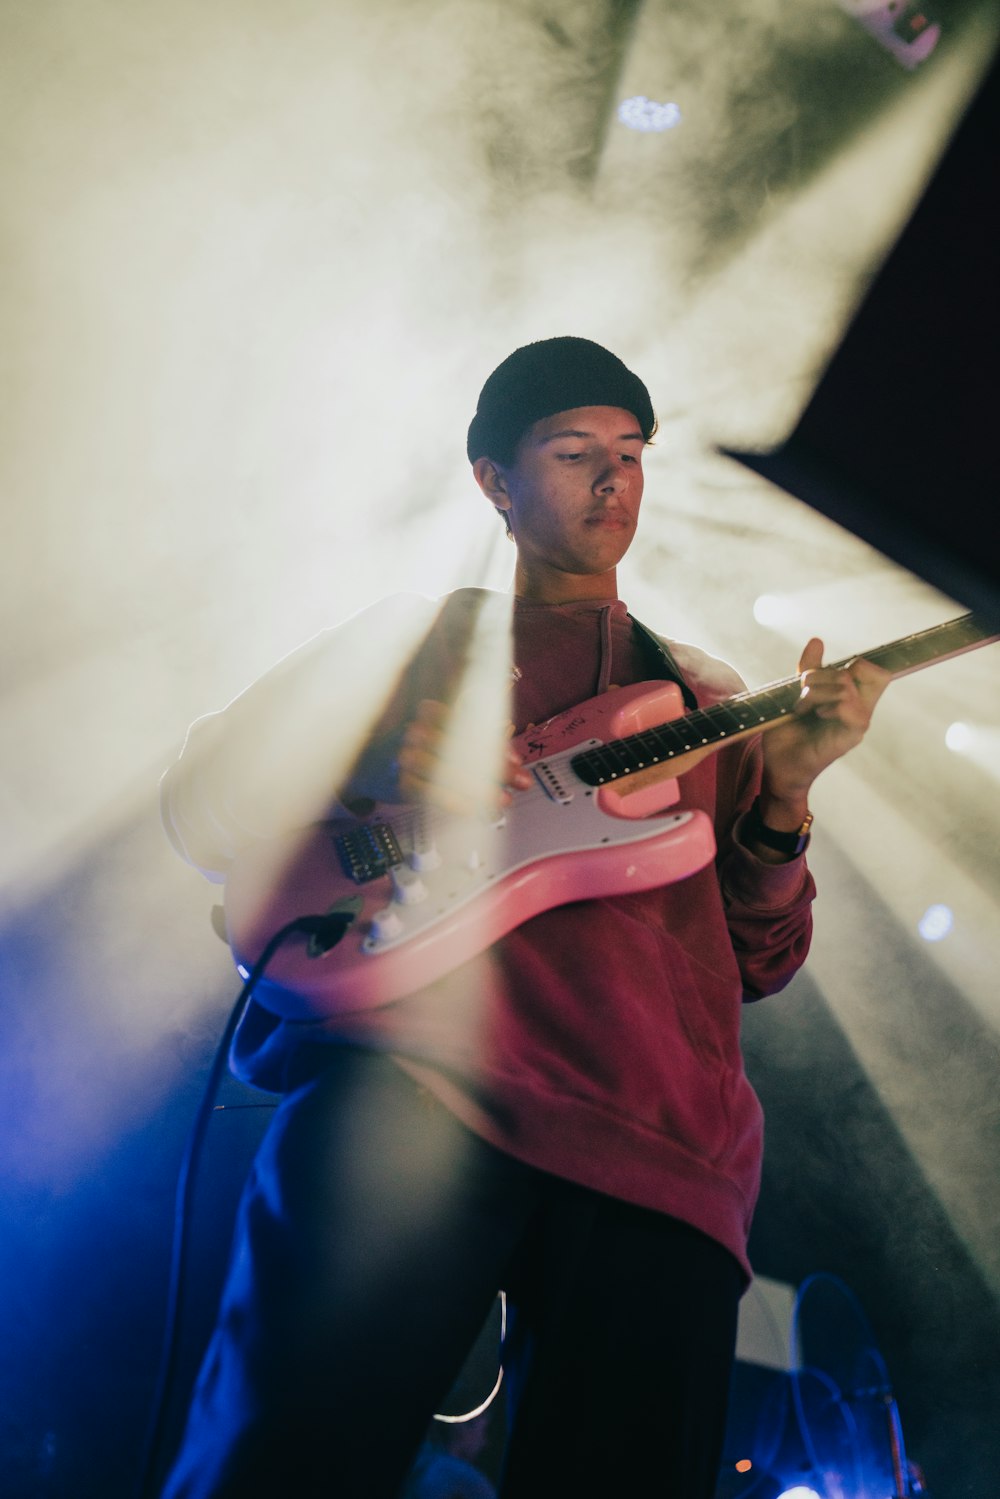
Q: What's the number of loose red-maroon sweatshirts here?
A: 1